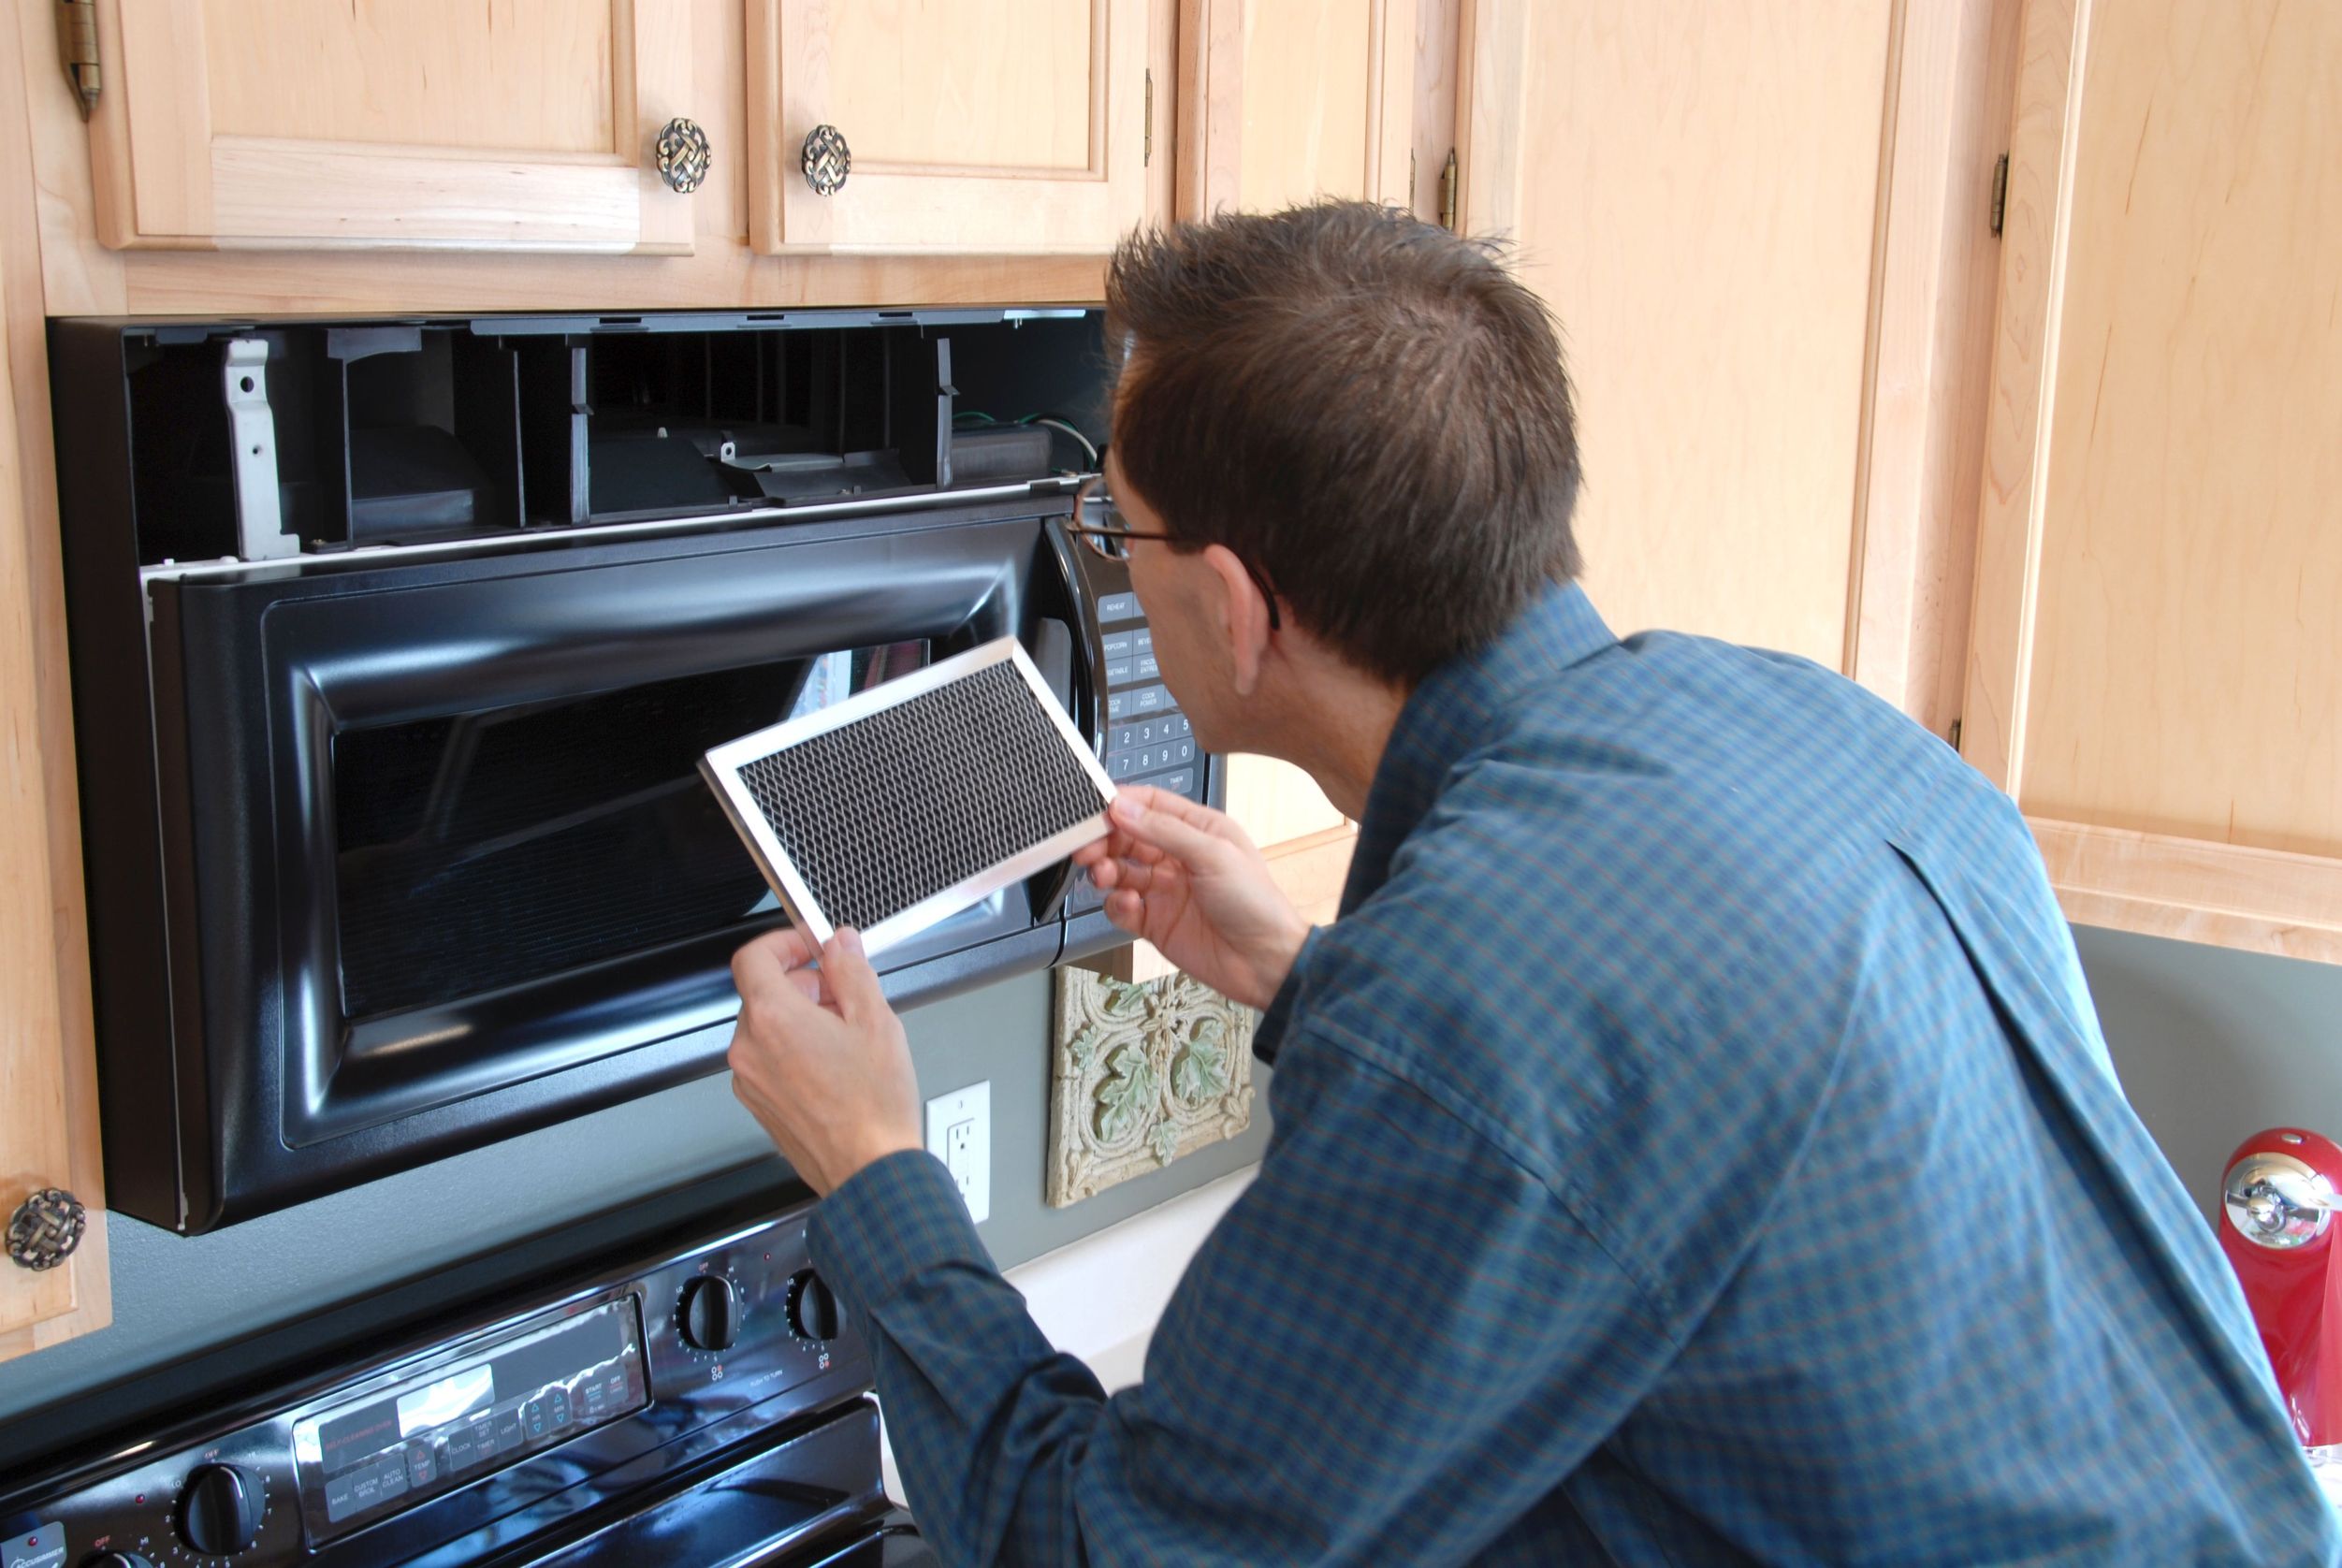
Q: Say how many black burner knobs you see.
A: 4